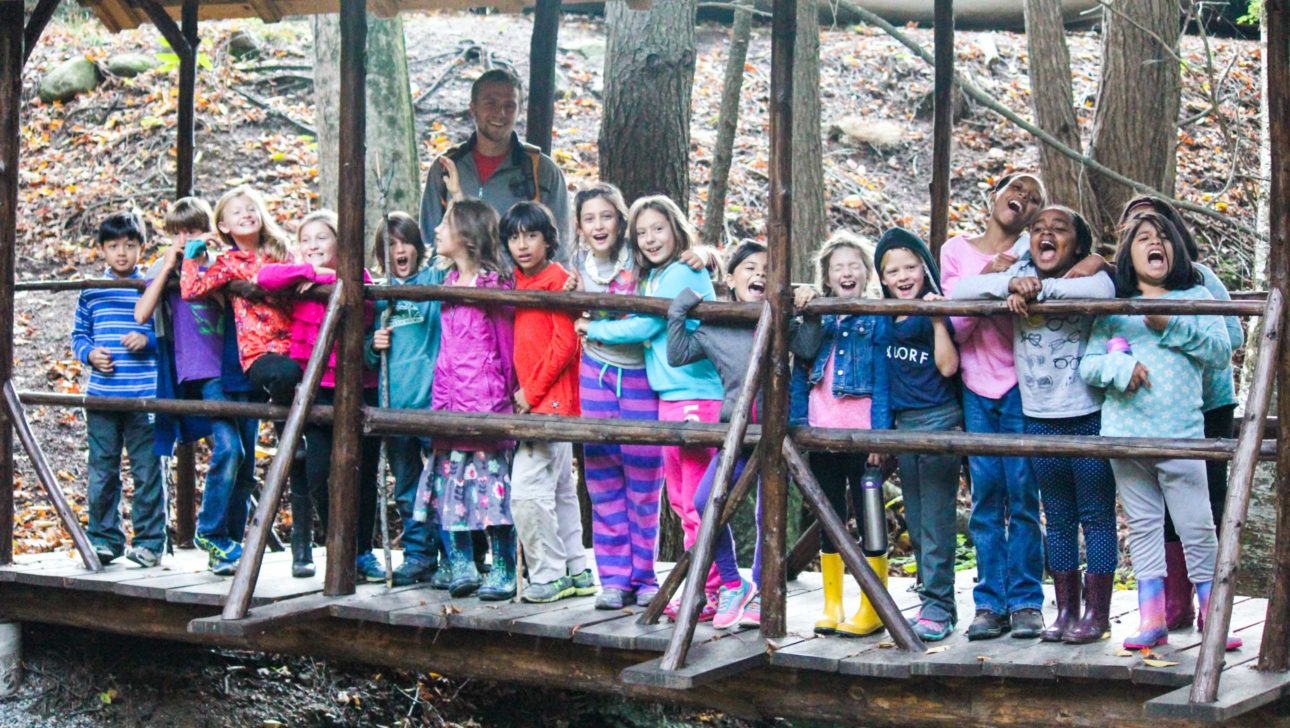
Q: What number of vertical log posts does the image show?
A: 7